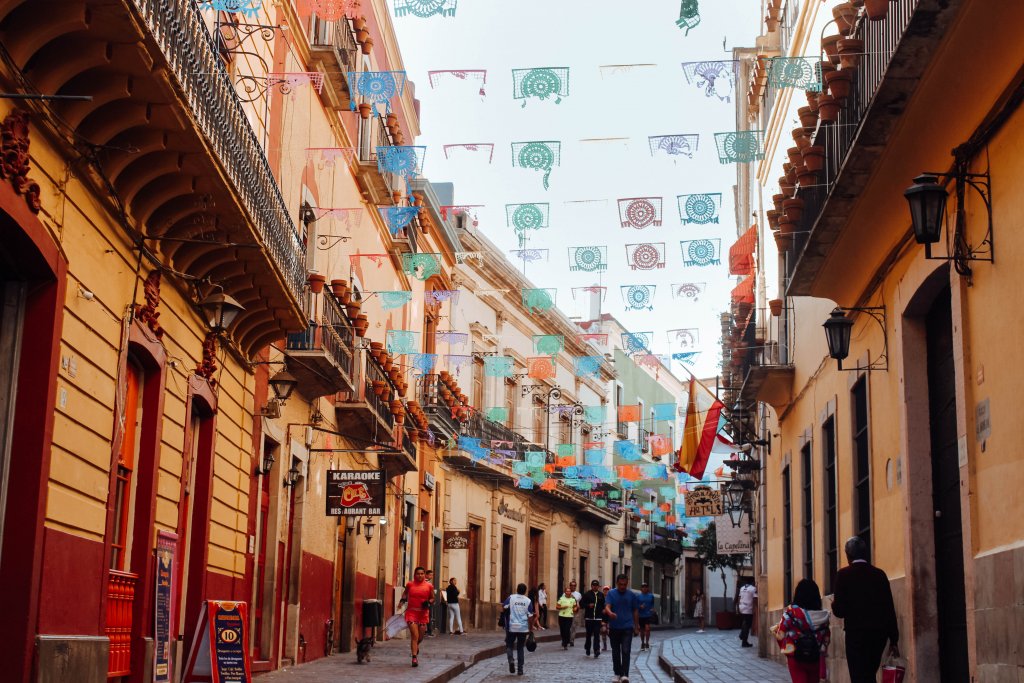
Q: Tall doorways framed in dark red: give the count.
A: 3